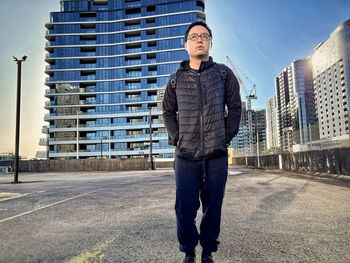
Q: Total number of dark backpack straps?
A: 2